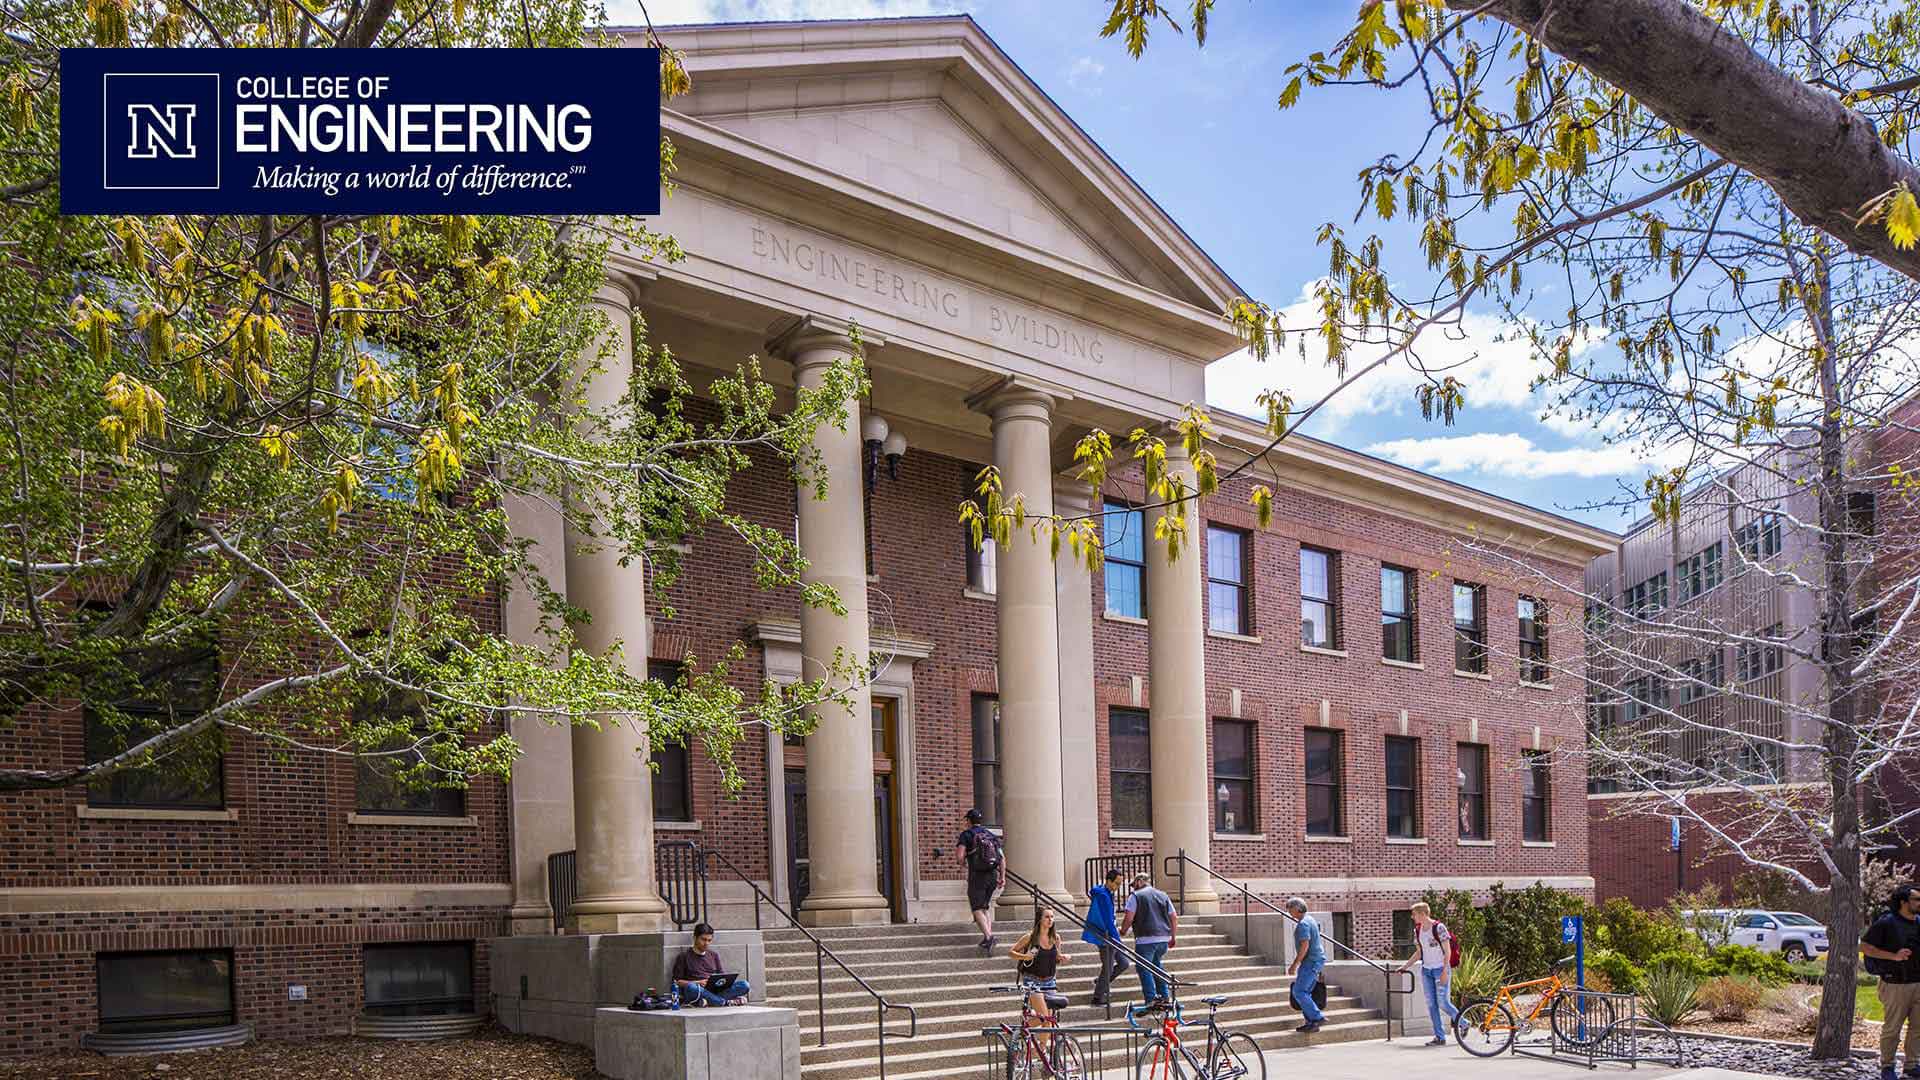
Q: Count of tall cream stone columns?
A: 4